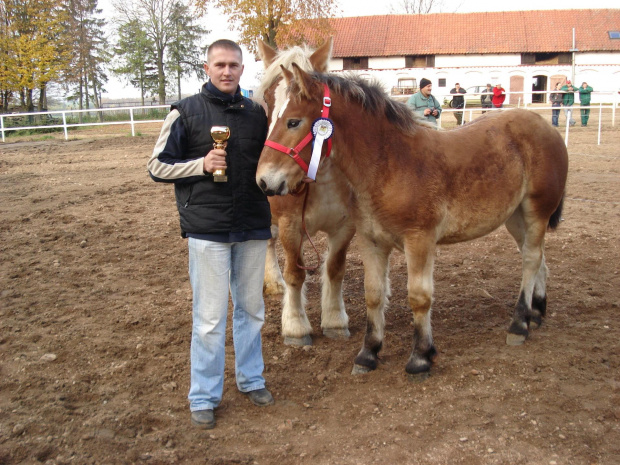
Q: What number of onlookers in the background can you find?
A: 7